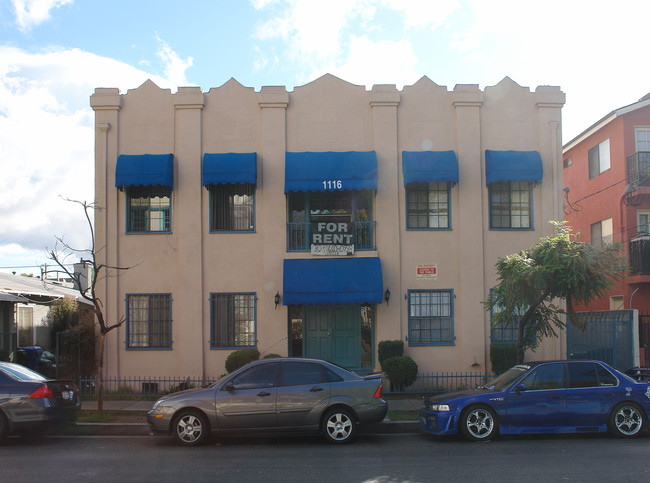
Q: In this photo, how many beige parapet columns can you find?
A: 6